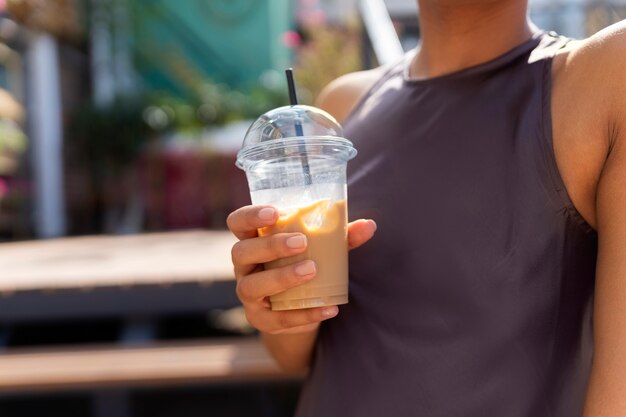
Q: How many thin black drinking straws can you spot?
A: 1